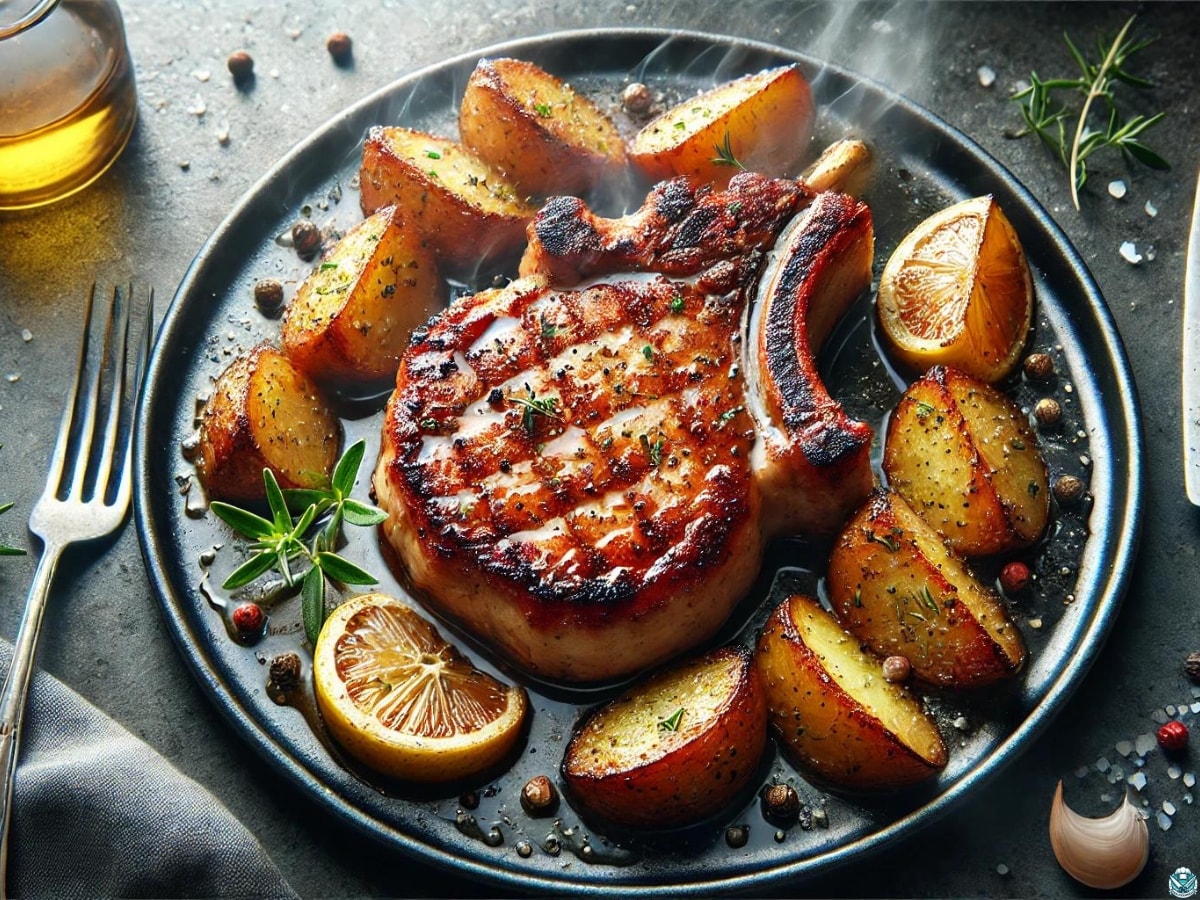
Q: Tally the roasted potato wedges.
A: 9